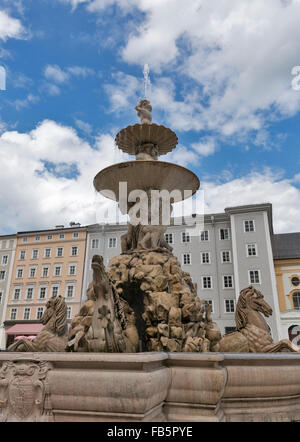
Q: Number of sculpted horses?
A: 3